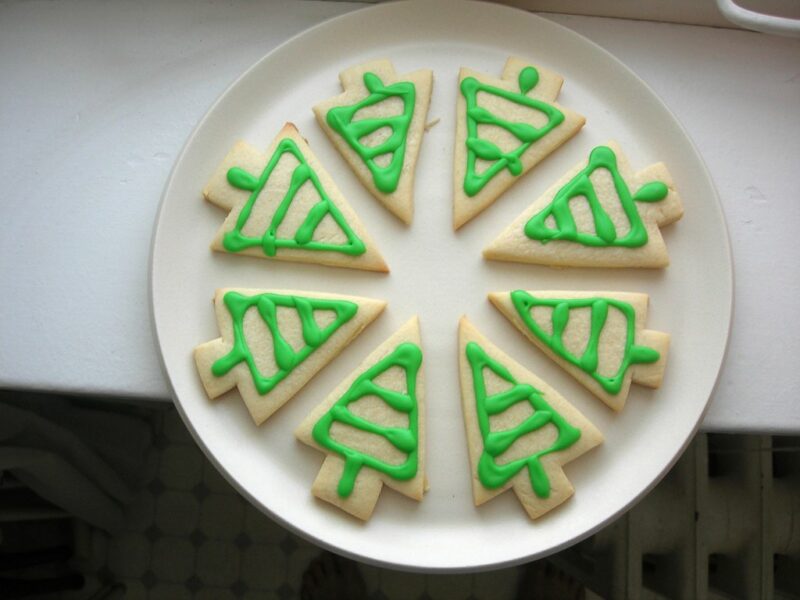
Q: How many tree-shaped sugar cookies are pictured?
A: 8